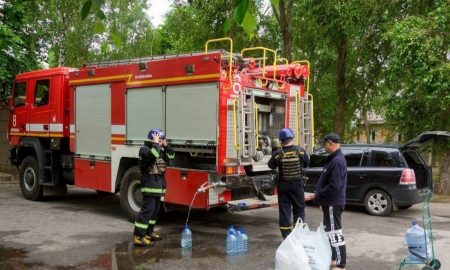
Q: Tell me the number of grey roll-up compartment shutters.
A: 3